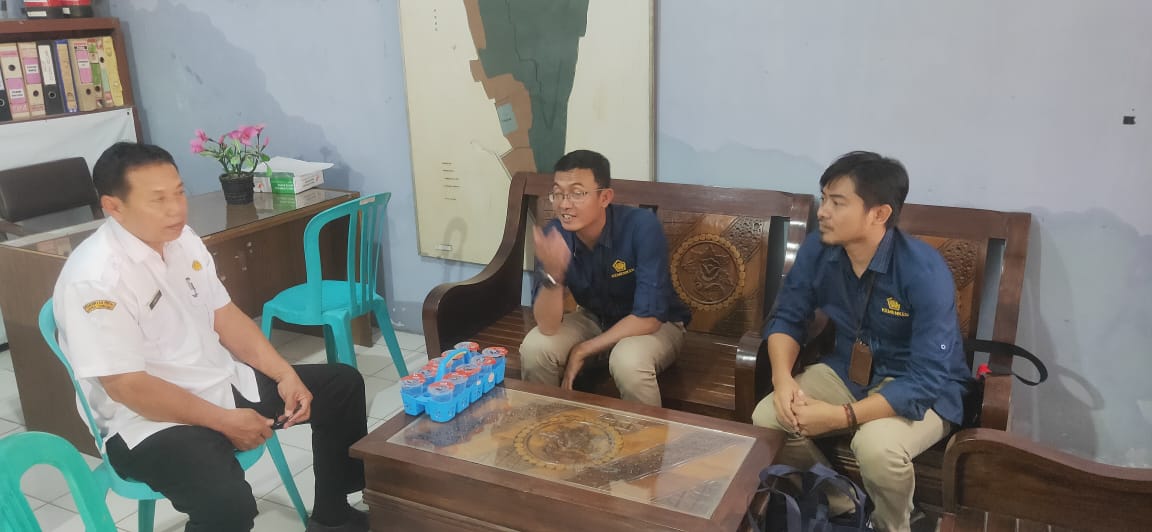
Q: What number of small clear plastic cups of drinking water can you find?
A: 10